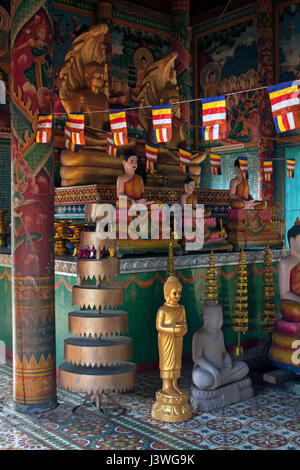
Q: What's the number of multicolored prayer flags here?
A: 14